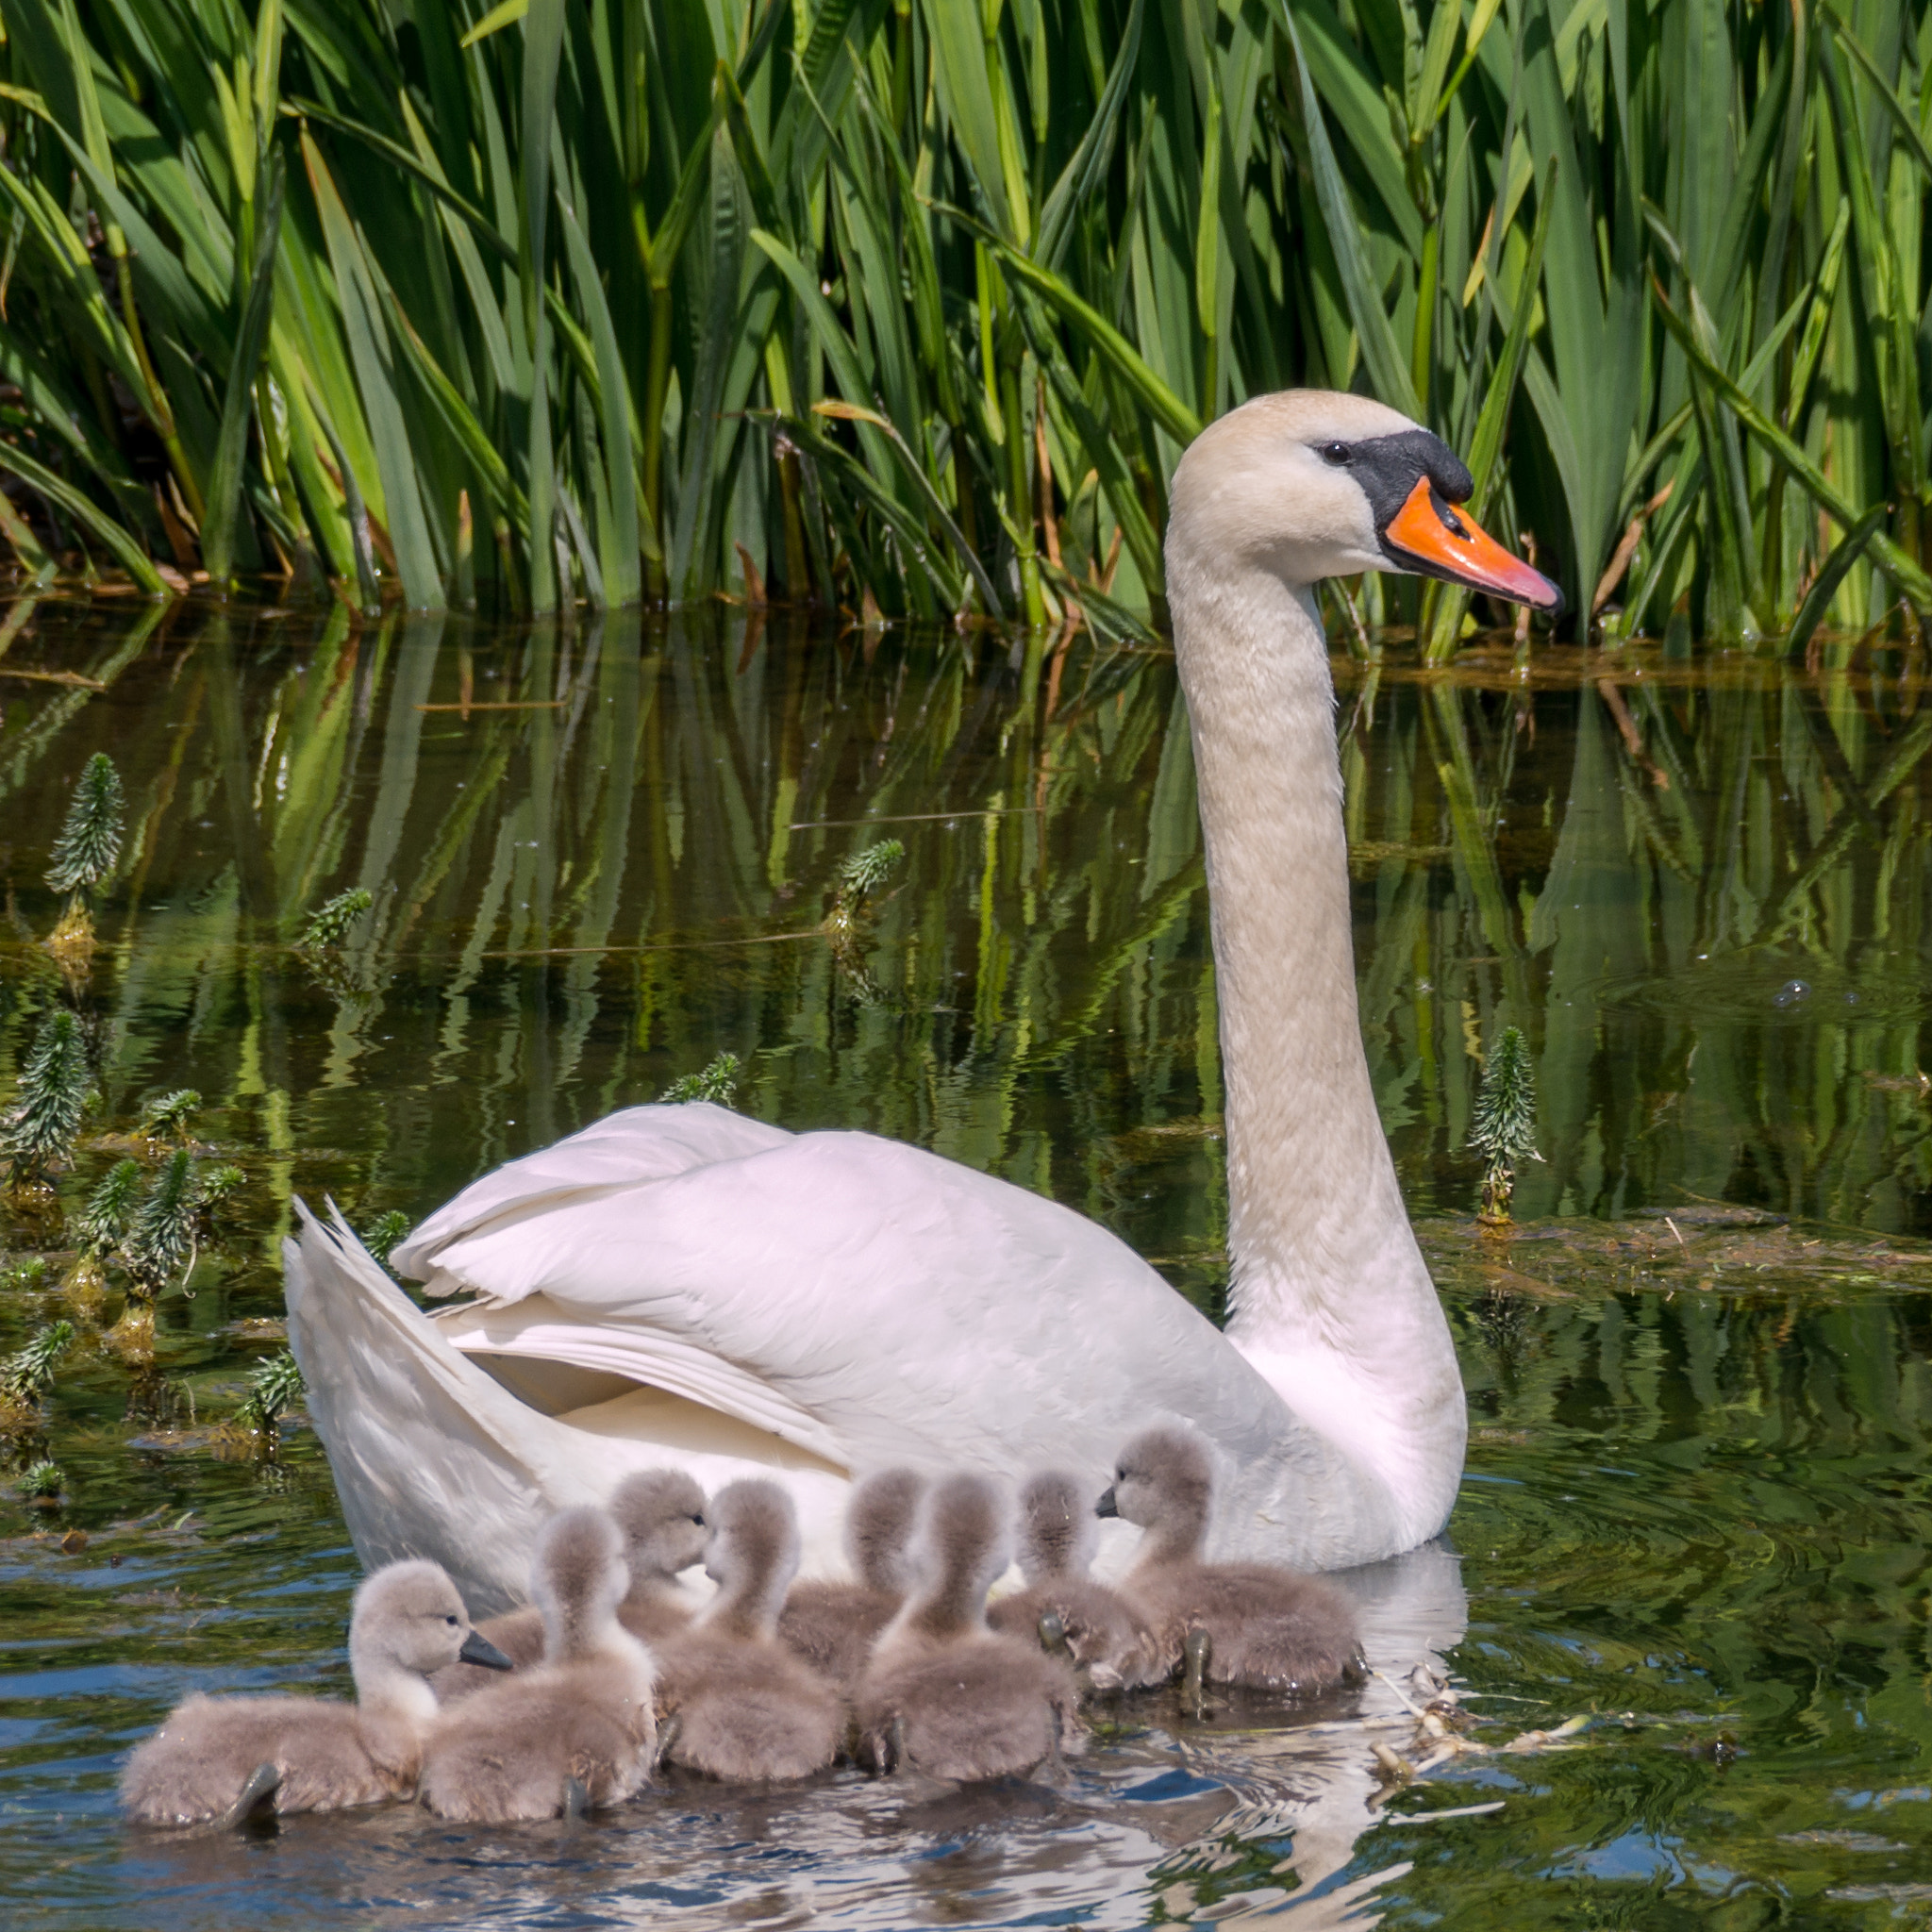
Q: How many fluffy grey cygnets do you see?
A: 8